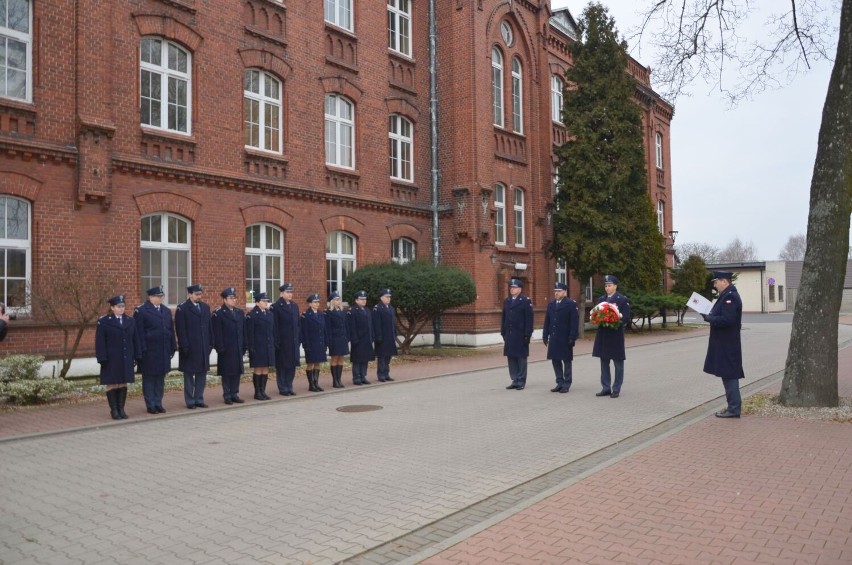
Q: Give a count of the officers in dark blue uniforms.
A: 14